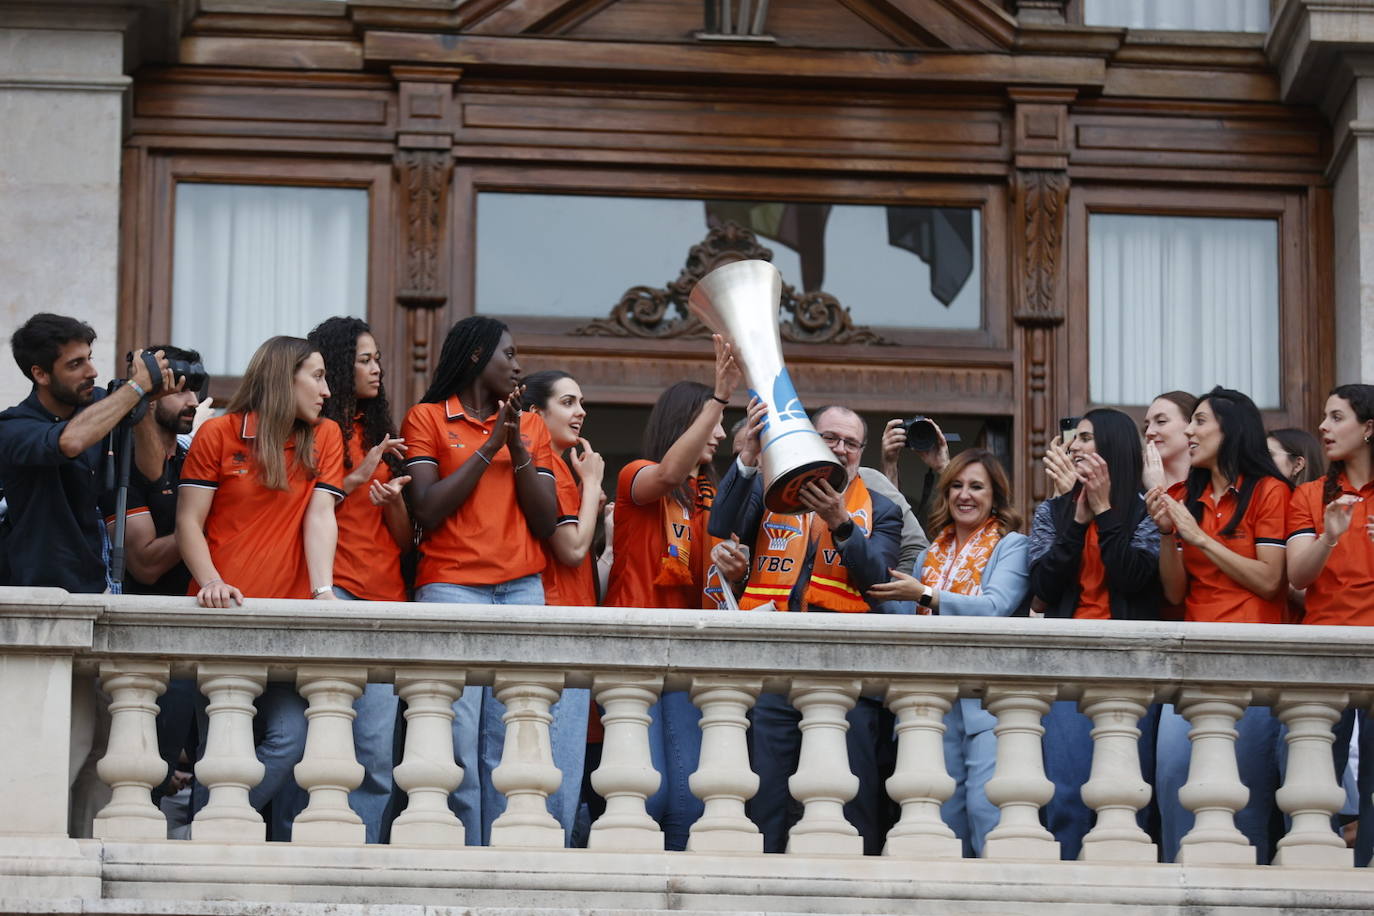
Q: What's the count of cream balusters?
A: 13